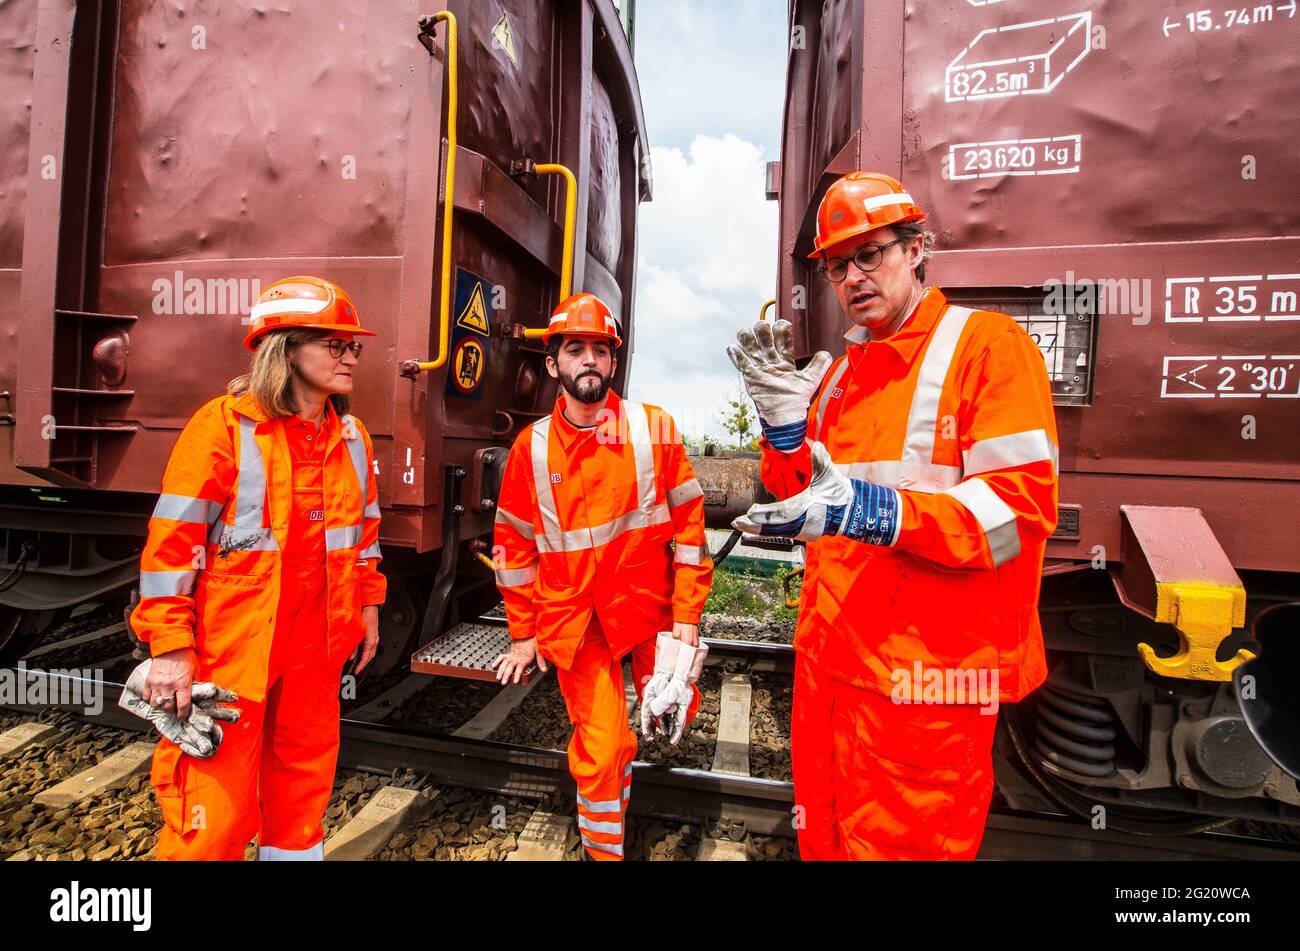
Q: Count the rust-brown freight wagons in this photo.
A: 2